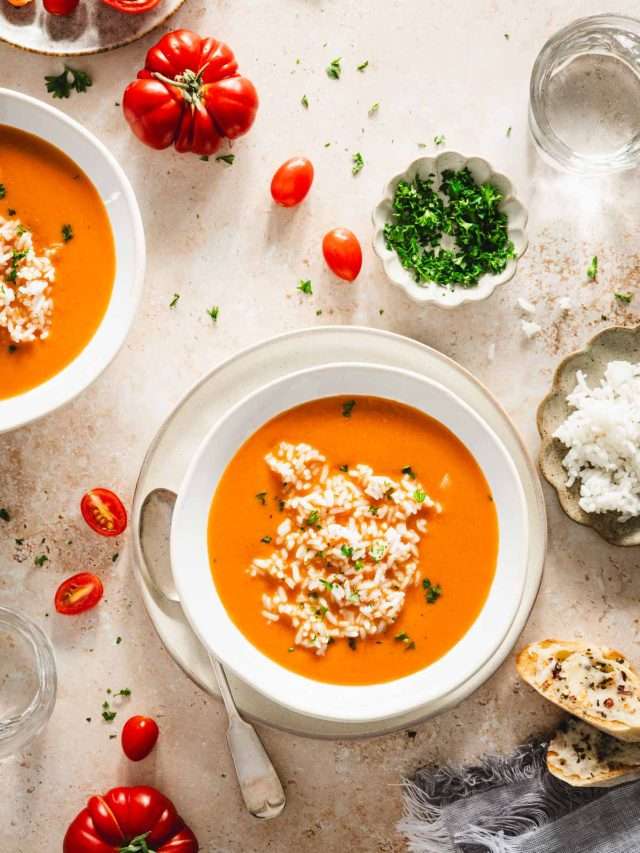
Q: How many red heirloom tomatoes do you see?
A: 2